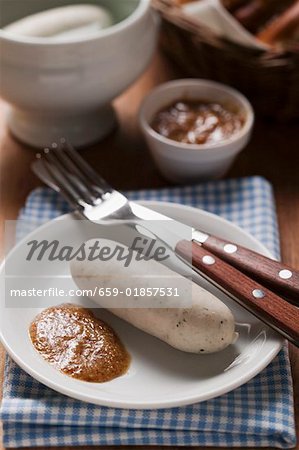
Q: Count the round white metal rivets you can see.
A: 4